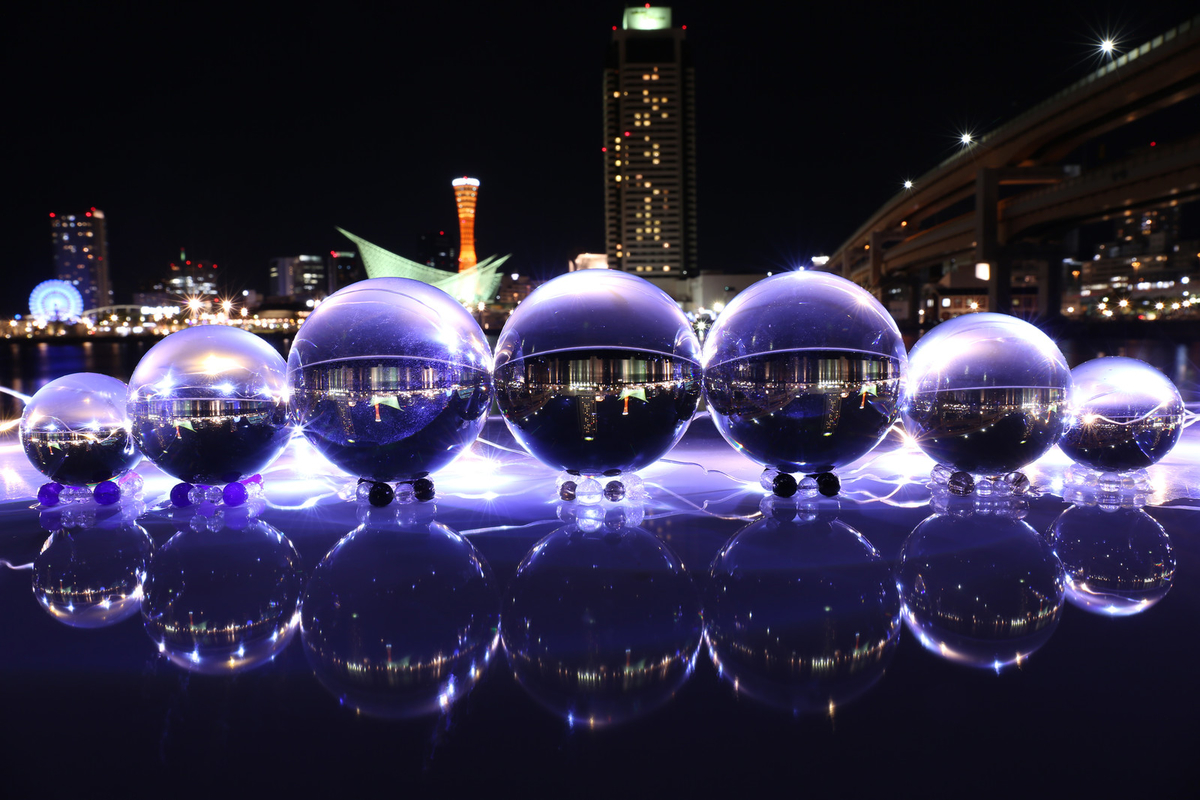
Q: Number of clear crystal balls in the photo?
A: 7